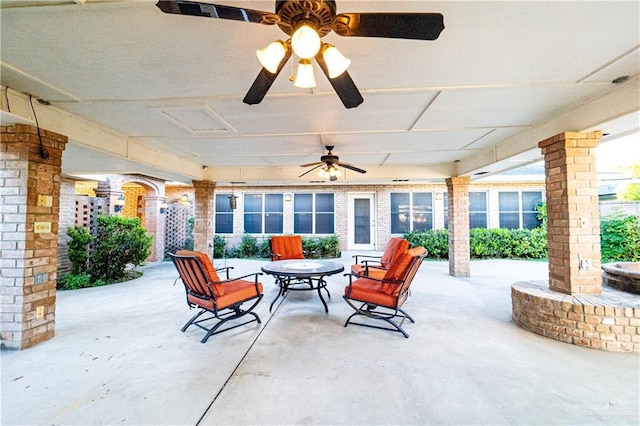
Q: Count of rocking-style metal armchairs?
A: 4